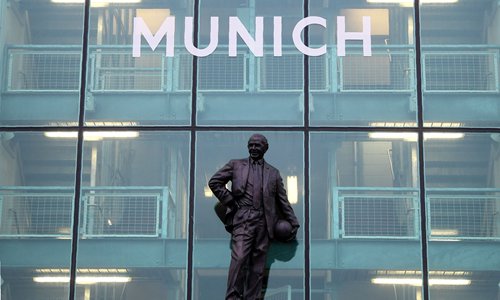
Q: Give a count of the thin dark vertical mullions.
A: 4